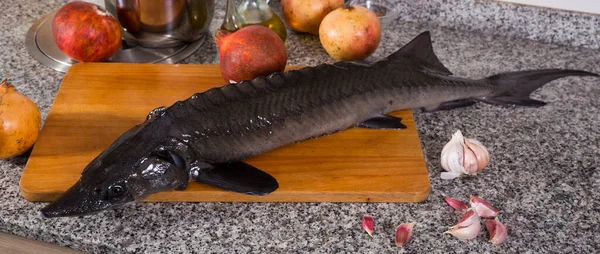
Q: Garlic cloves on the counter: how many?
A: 6